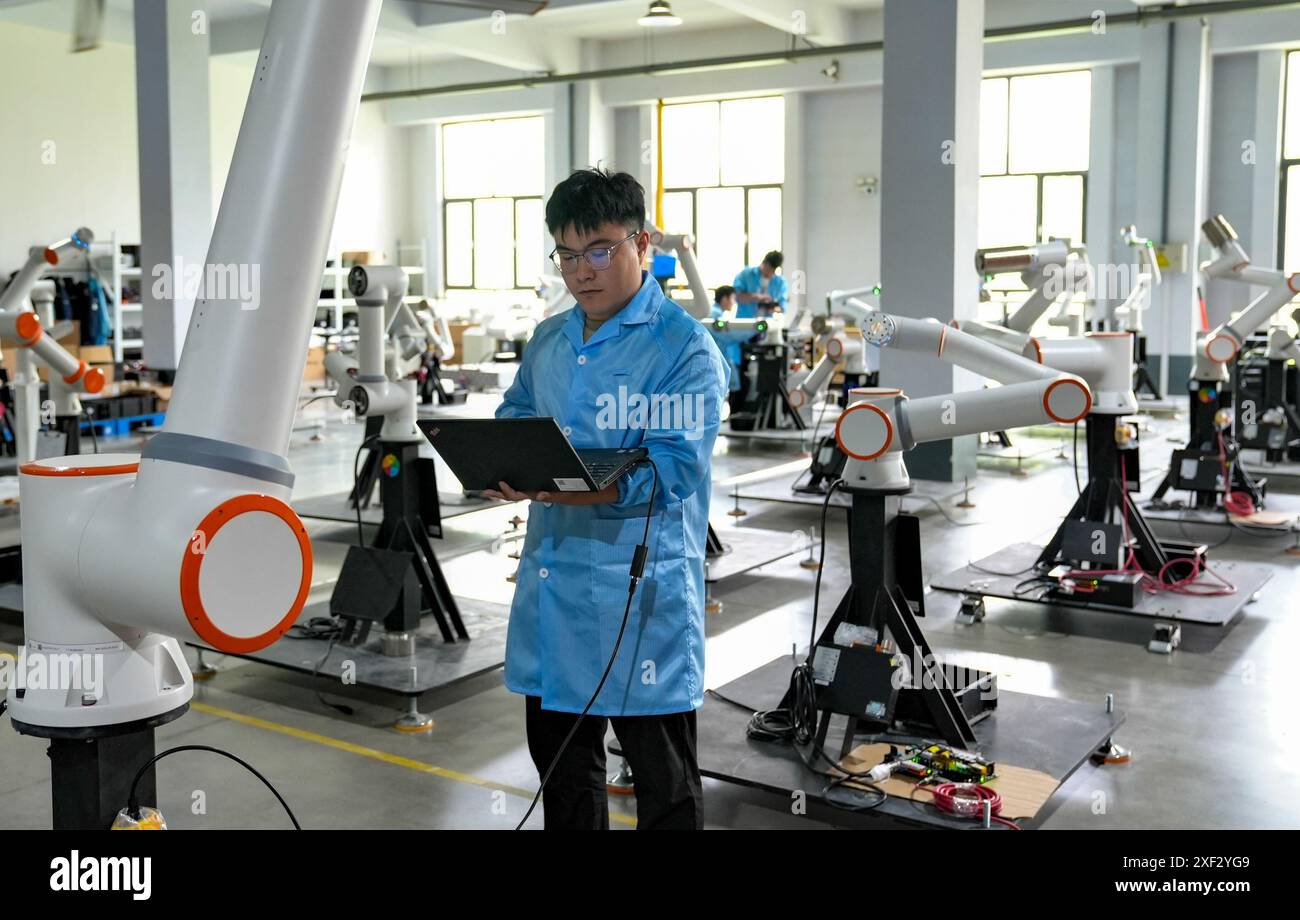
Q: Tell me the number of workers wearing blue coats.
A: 3